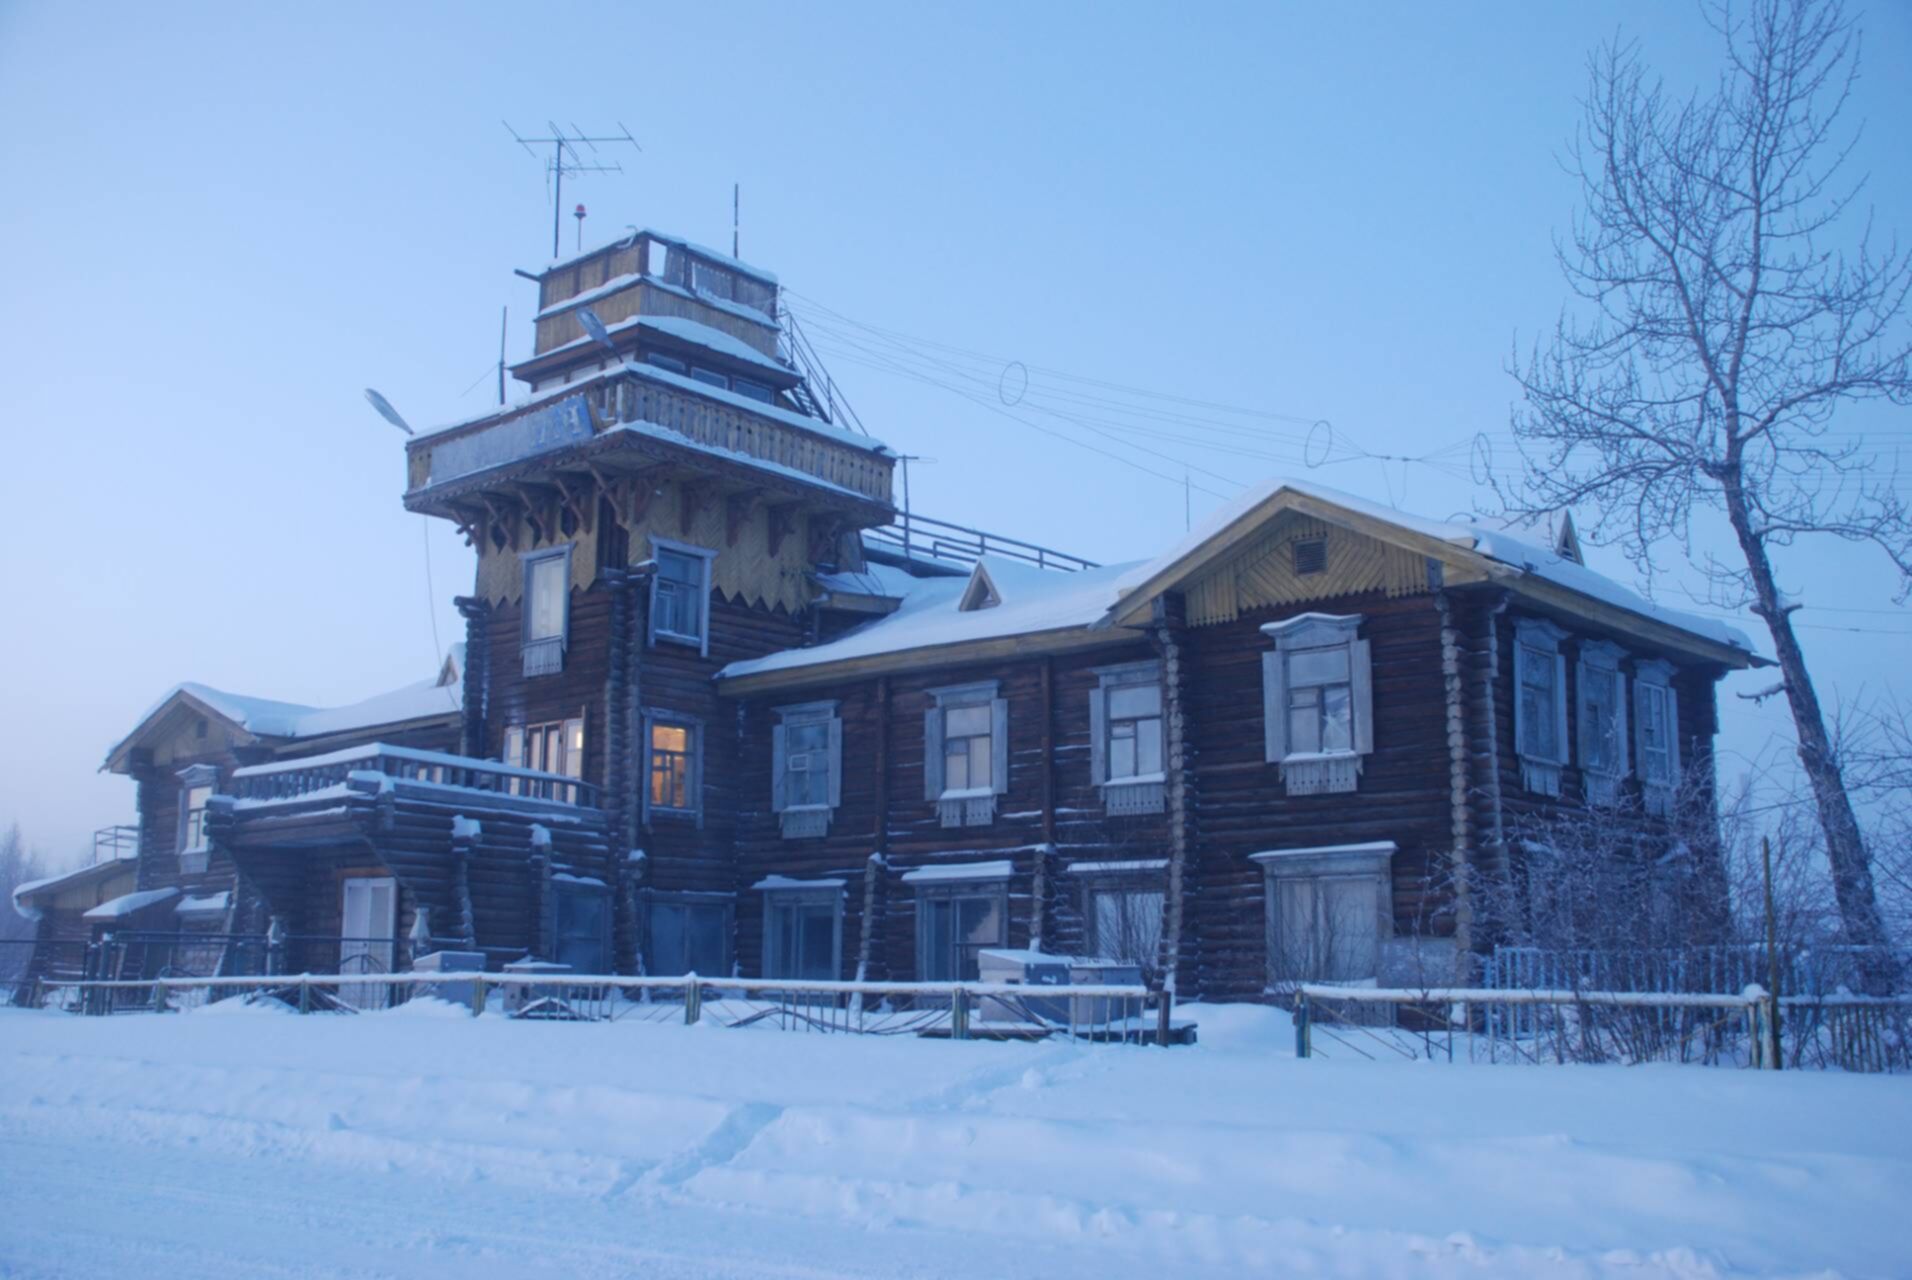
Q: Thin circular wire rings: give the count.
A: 3